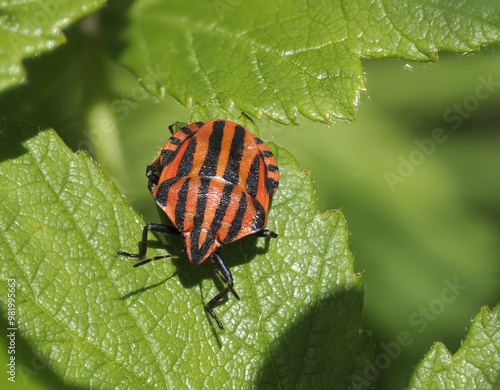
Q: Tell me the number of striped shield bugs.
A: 1